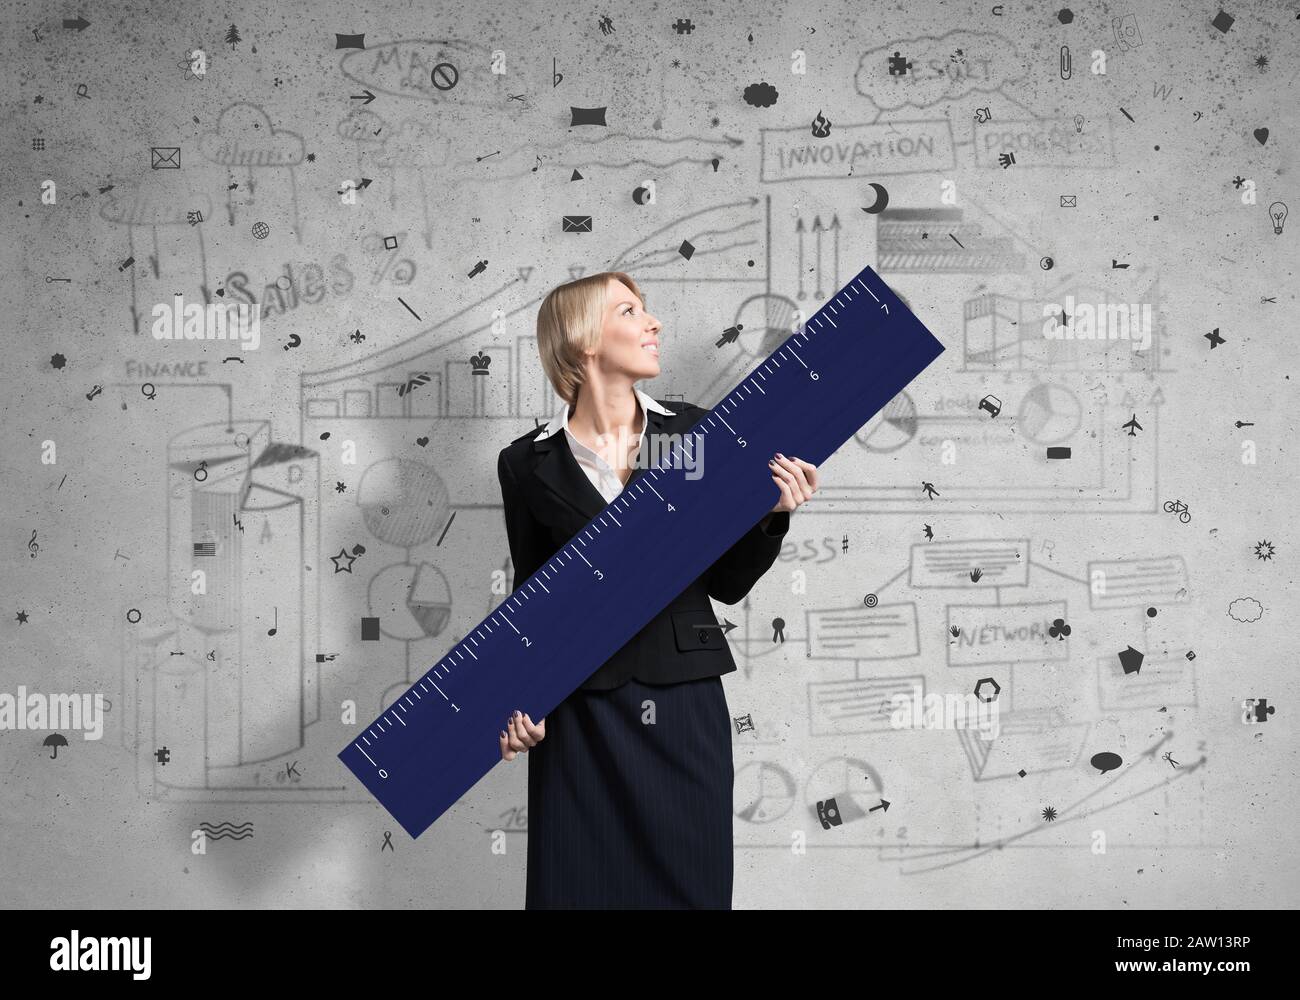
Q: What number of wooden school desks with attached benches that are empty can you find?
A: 0